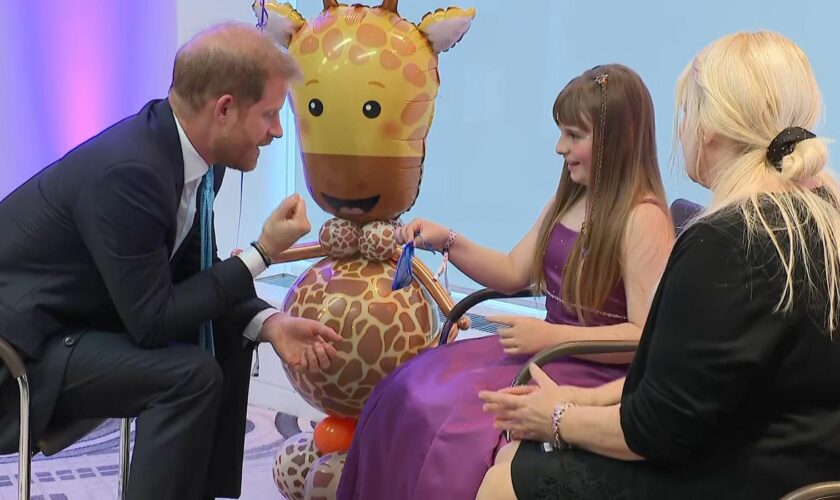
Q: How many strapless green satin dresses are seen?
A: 0